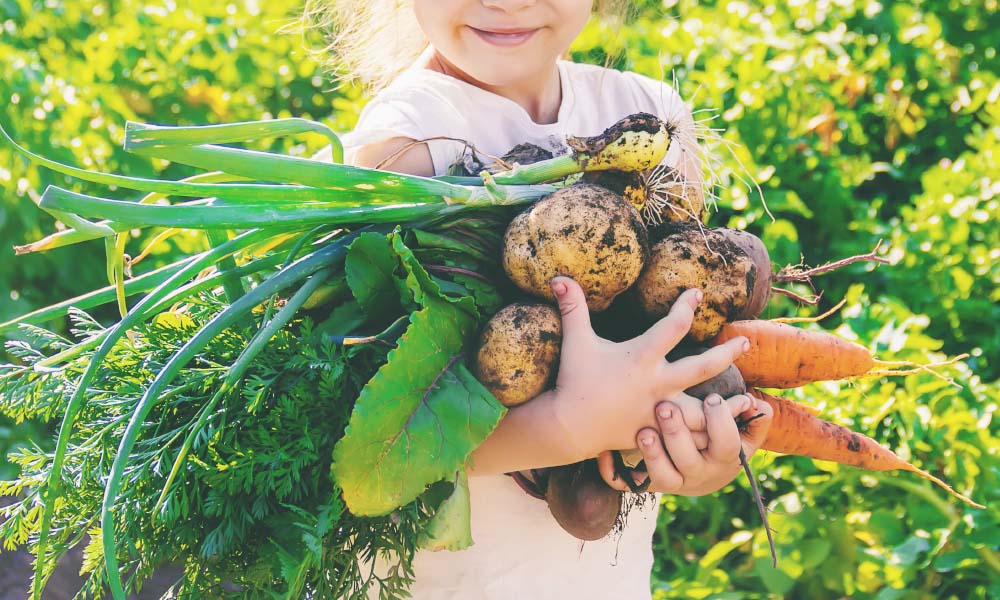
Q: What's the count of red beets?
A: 3